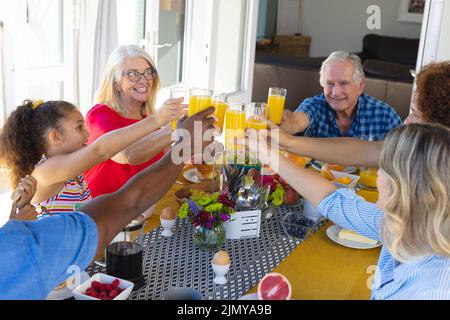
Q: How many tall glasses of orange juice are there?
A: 6